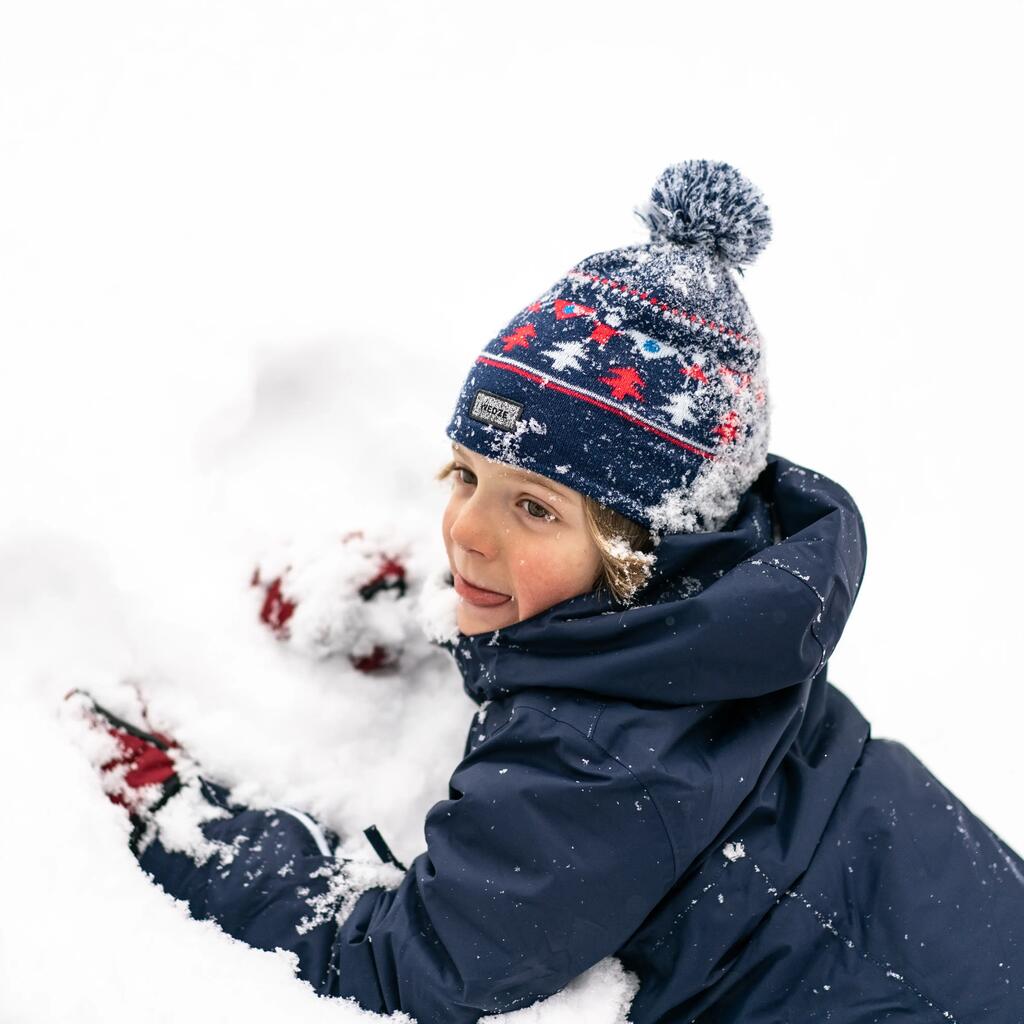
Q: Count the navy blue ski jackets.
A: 1